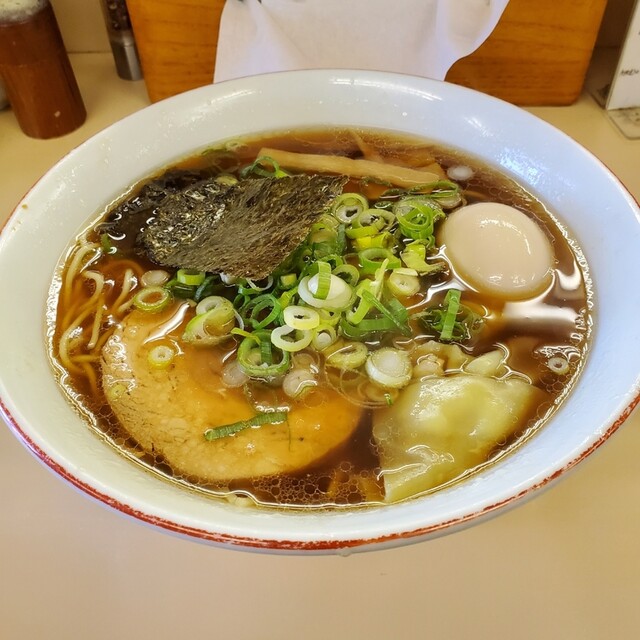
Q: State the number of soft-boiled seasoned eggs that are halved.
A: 0